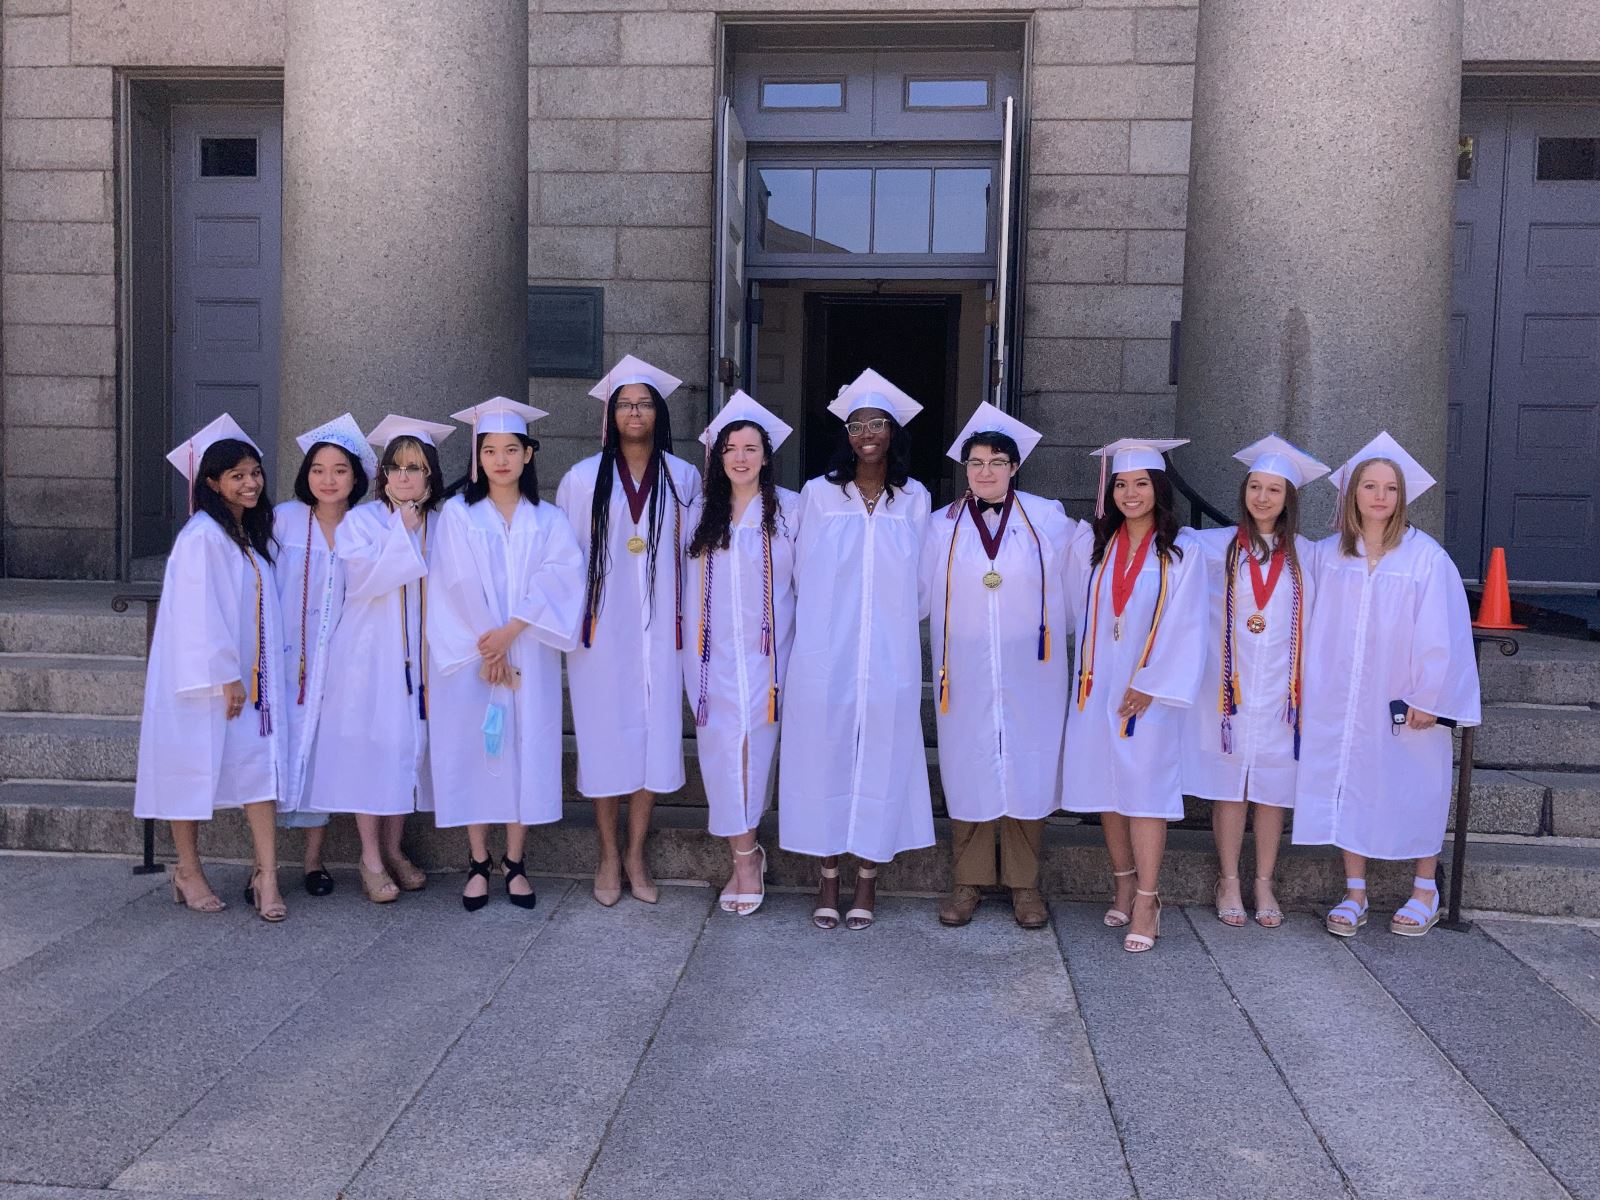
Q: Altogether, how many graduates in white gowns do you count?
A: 11